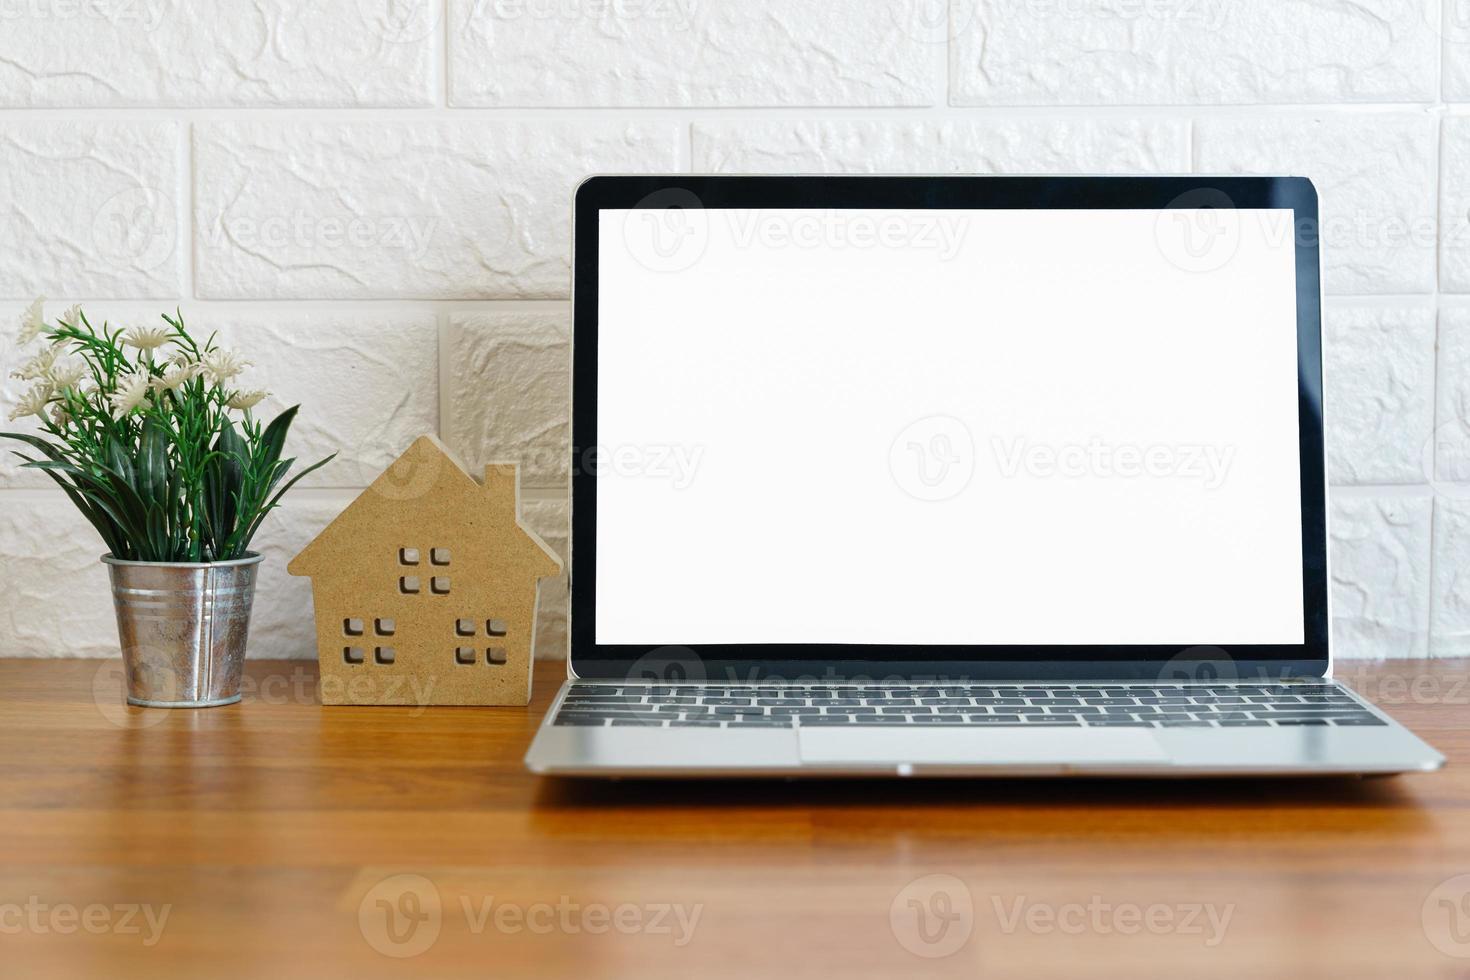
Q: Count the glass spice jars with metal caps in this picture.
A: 0